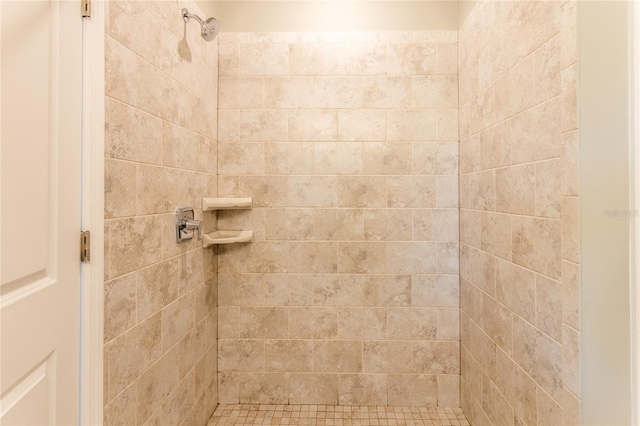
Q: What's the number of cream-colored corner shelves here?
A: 2